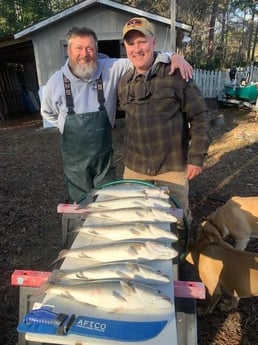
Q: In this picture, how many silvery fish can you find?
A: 7